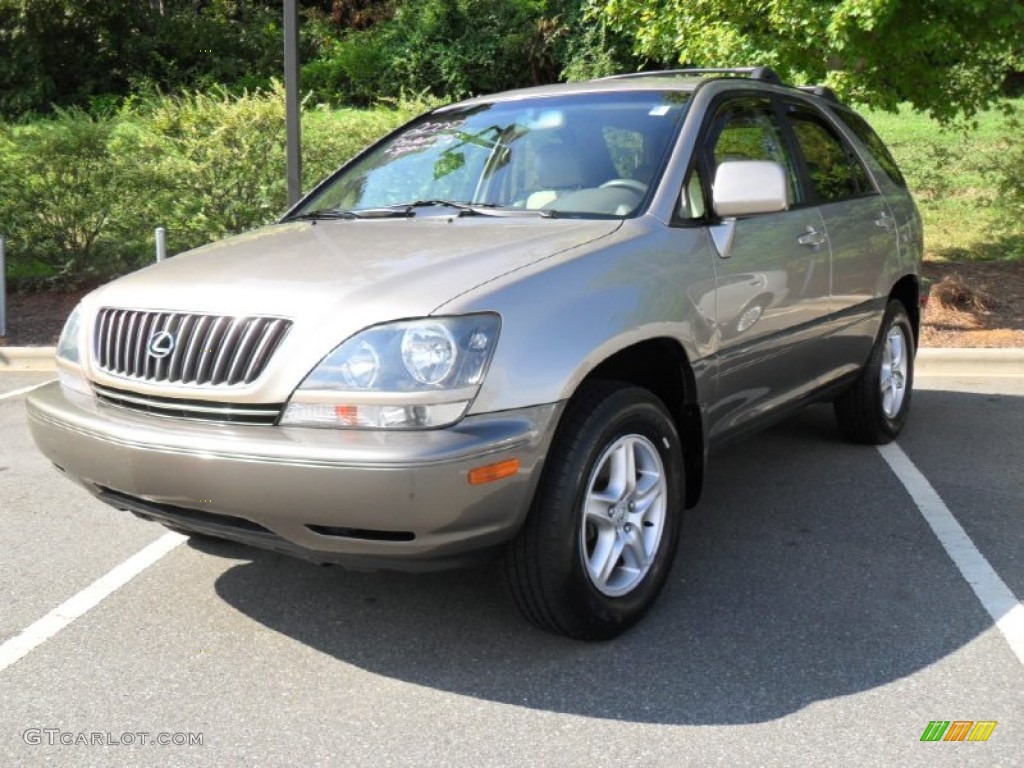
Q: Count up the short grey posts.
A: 2